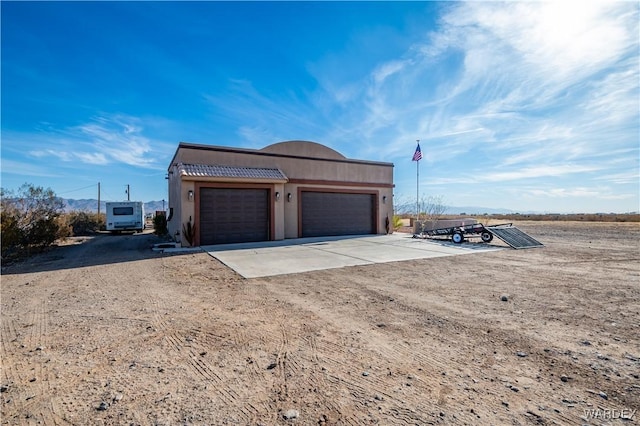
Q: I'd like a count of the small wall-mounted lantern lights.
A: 4